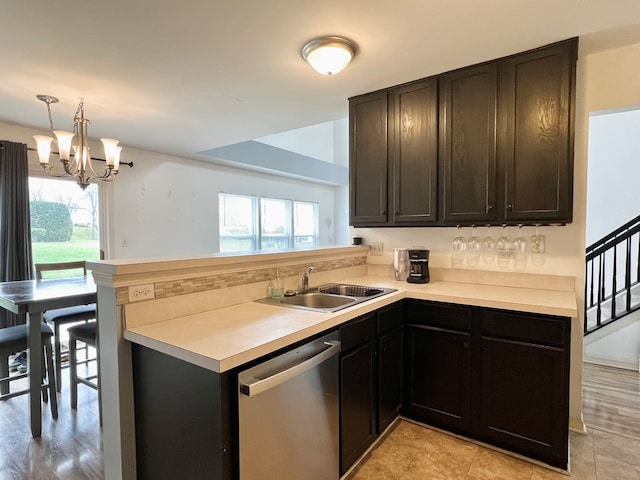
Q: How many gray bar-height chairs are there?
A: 3